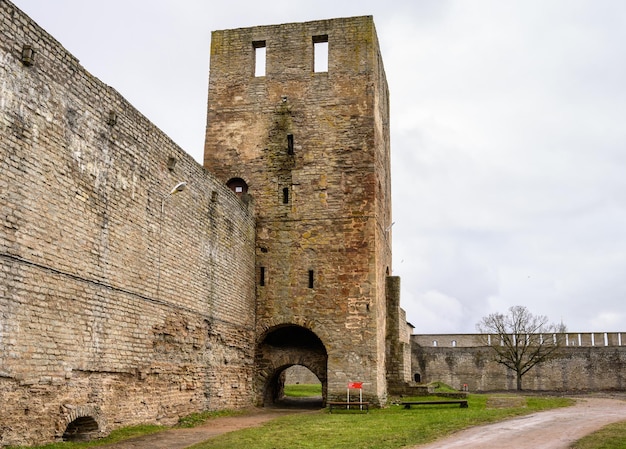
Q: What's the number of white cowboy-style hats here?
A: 0